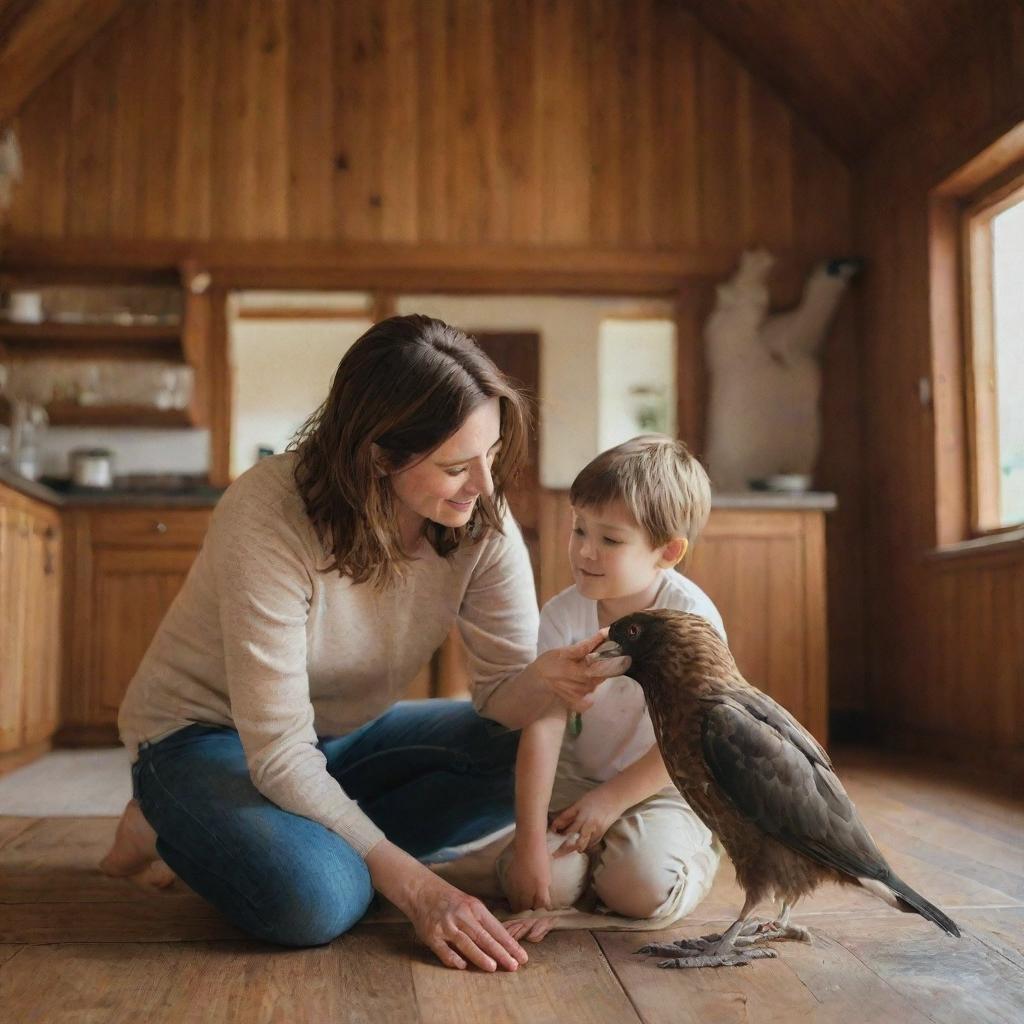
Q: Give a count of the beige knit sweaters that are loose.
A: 1